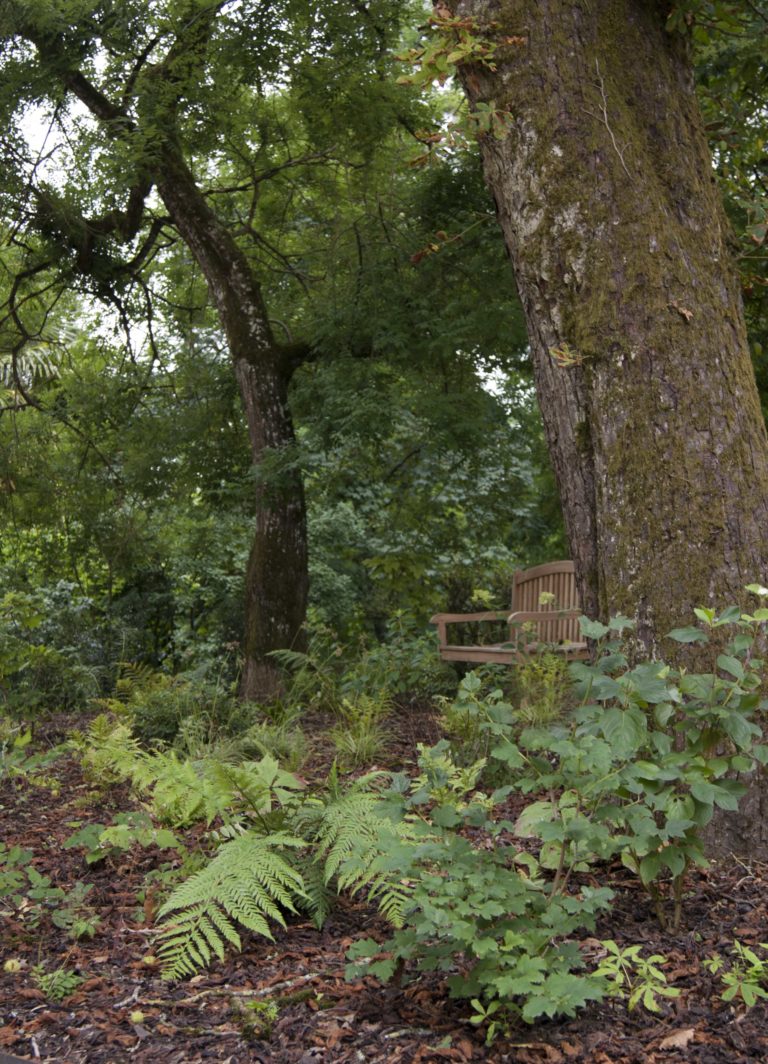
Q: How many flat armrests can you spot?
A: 2